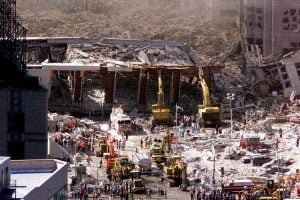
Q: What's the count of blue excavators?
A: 0